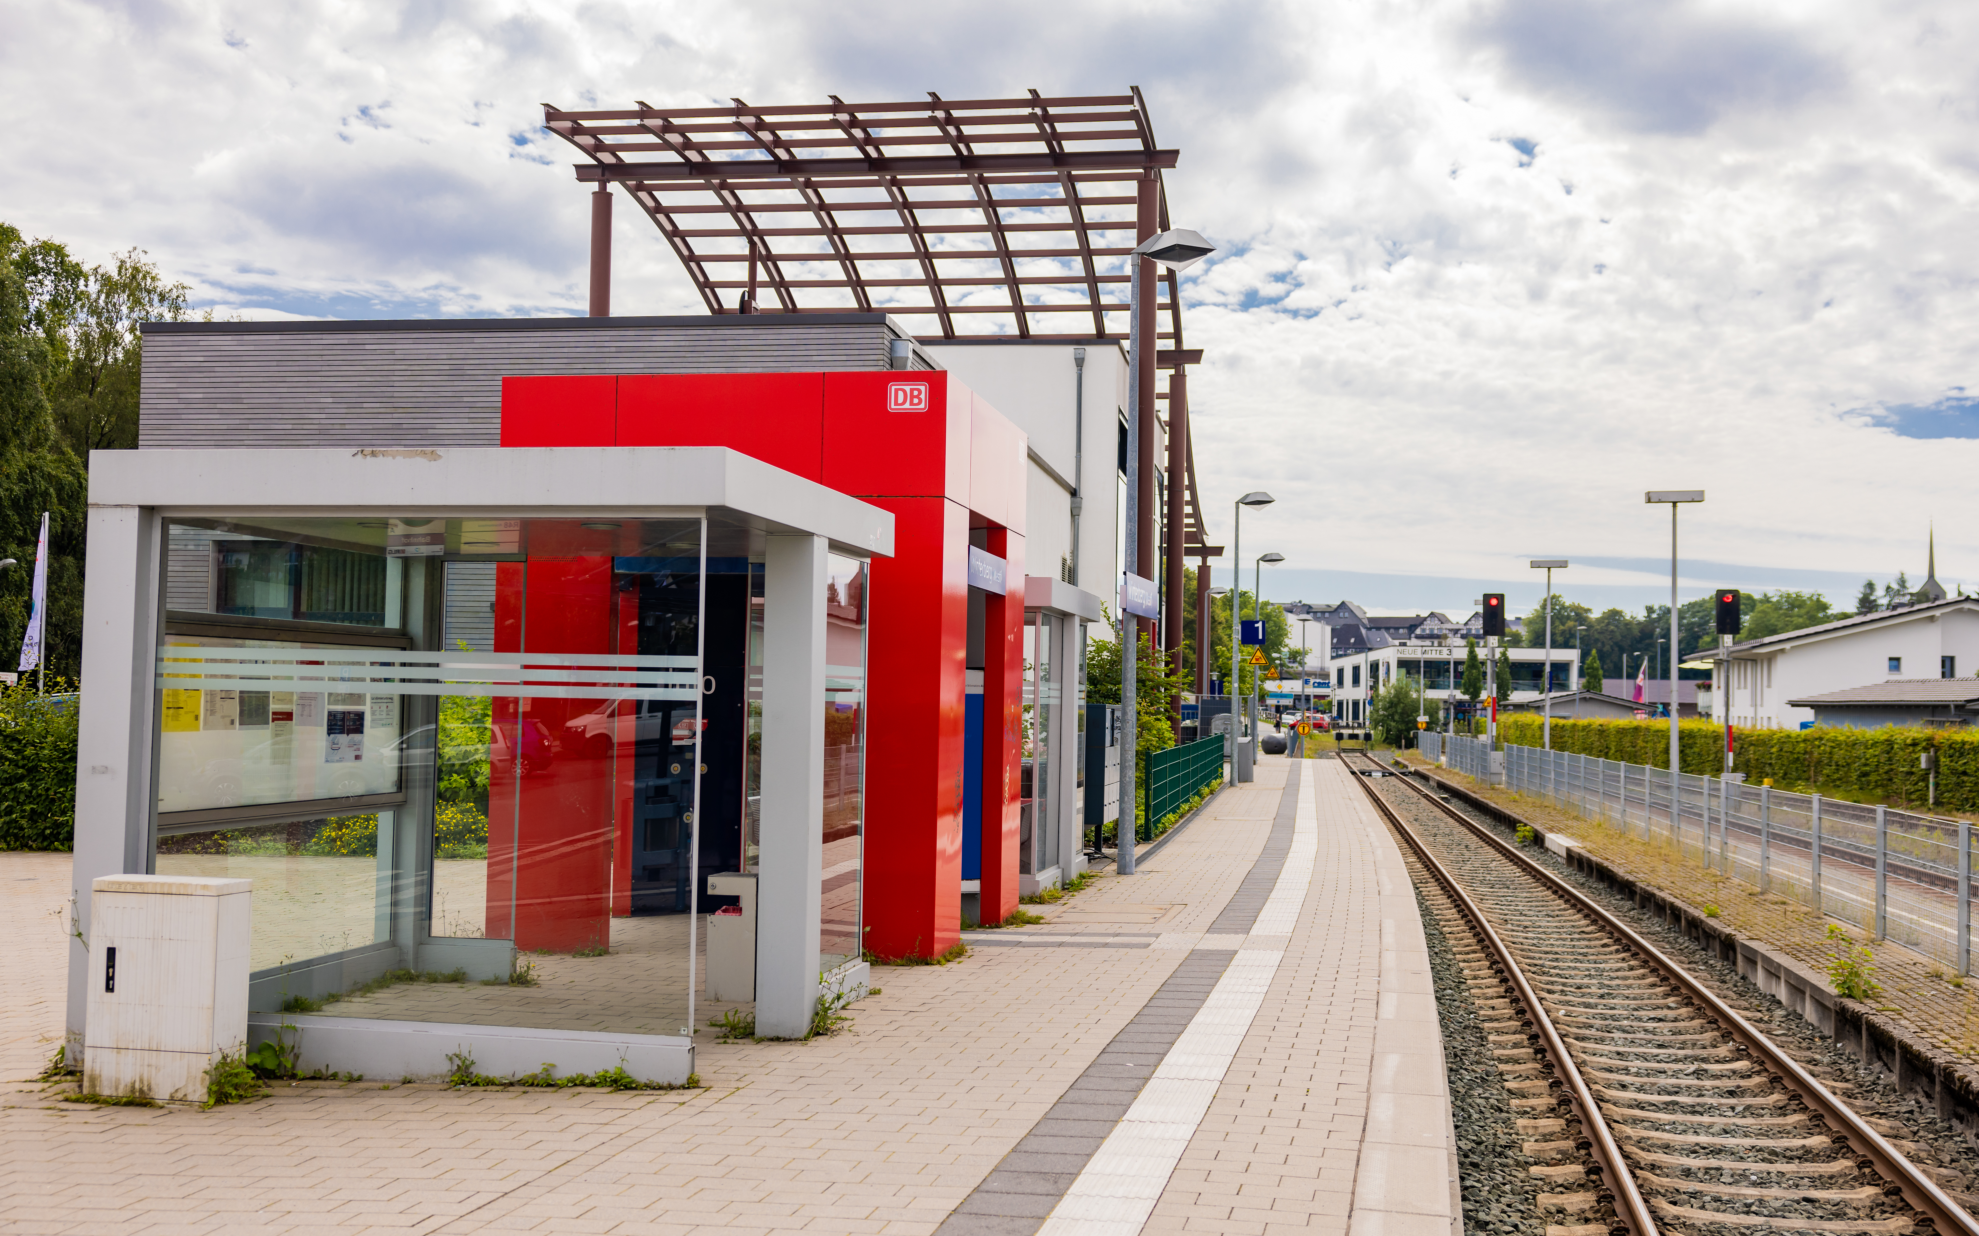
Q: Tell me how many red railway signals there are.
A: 2